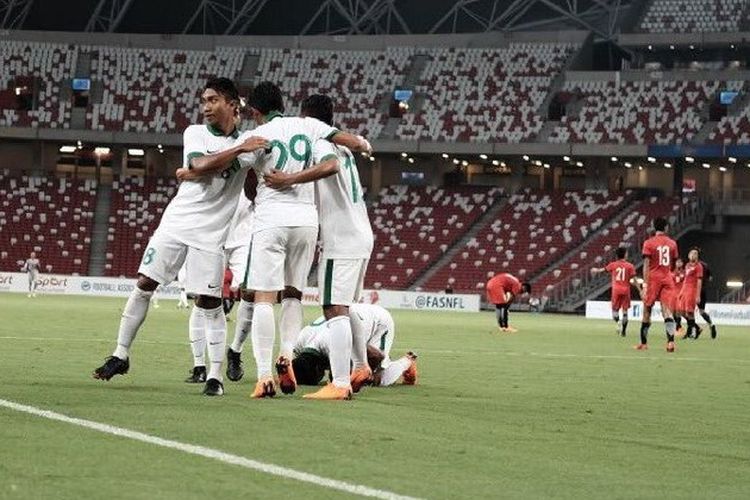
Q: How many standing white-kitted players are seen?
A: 4